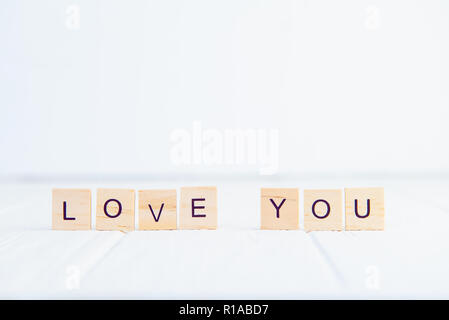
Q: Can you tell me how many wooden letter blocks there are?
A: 7